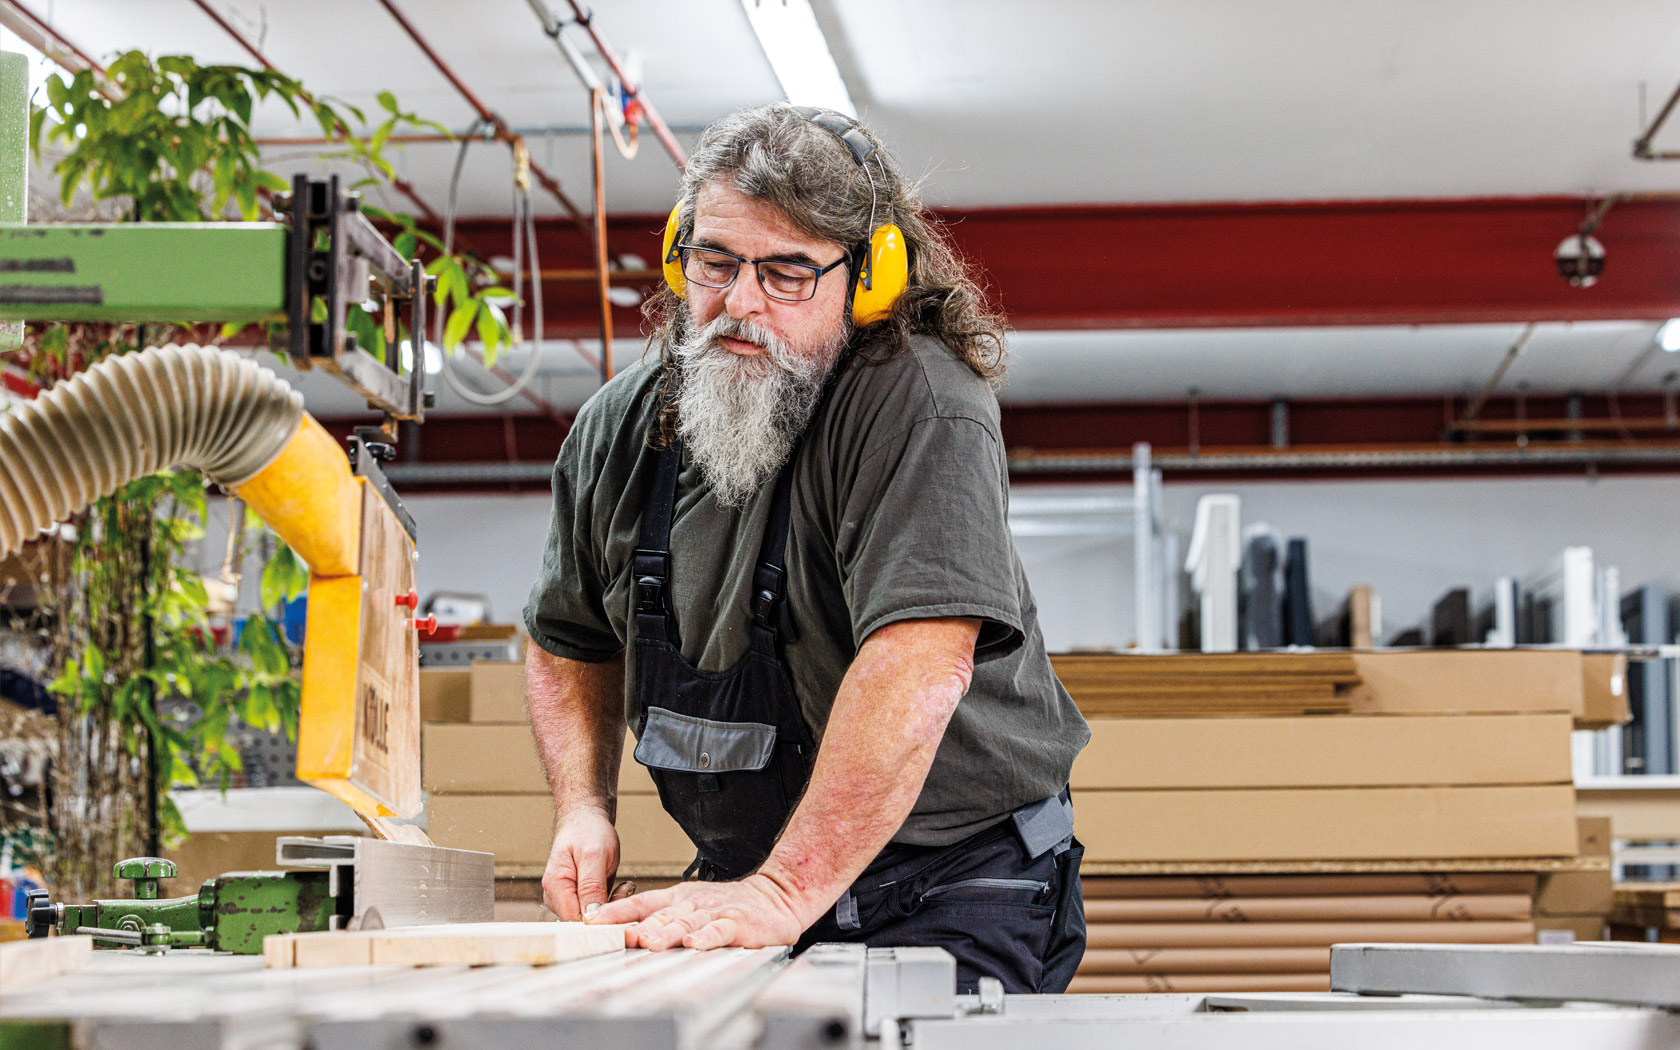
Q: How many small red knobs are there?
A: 2